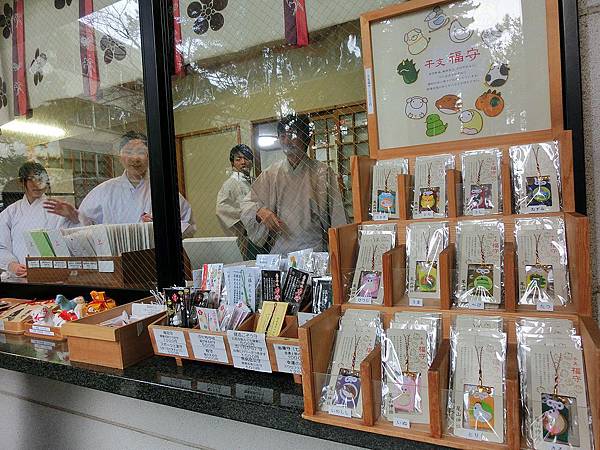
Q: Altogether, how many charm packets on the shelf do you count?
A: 12